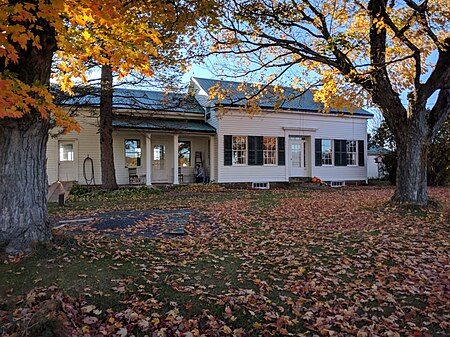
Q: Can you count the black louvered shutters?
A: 8